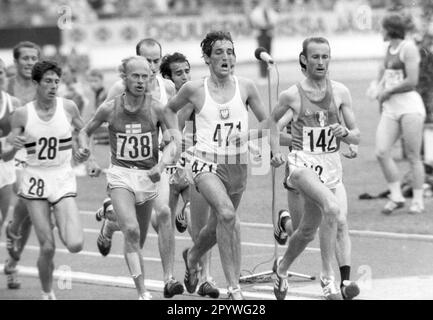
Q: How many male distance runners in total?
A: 8